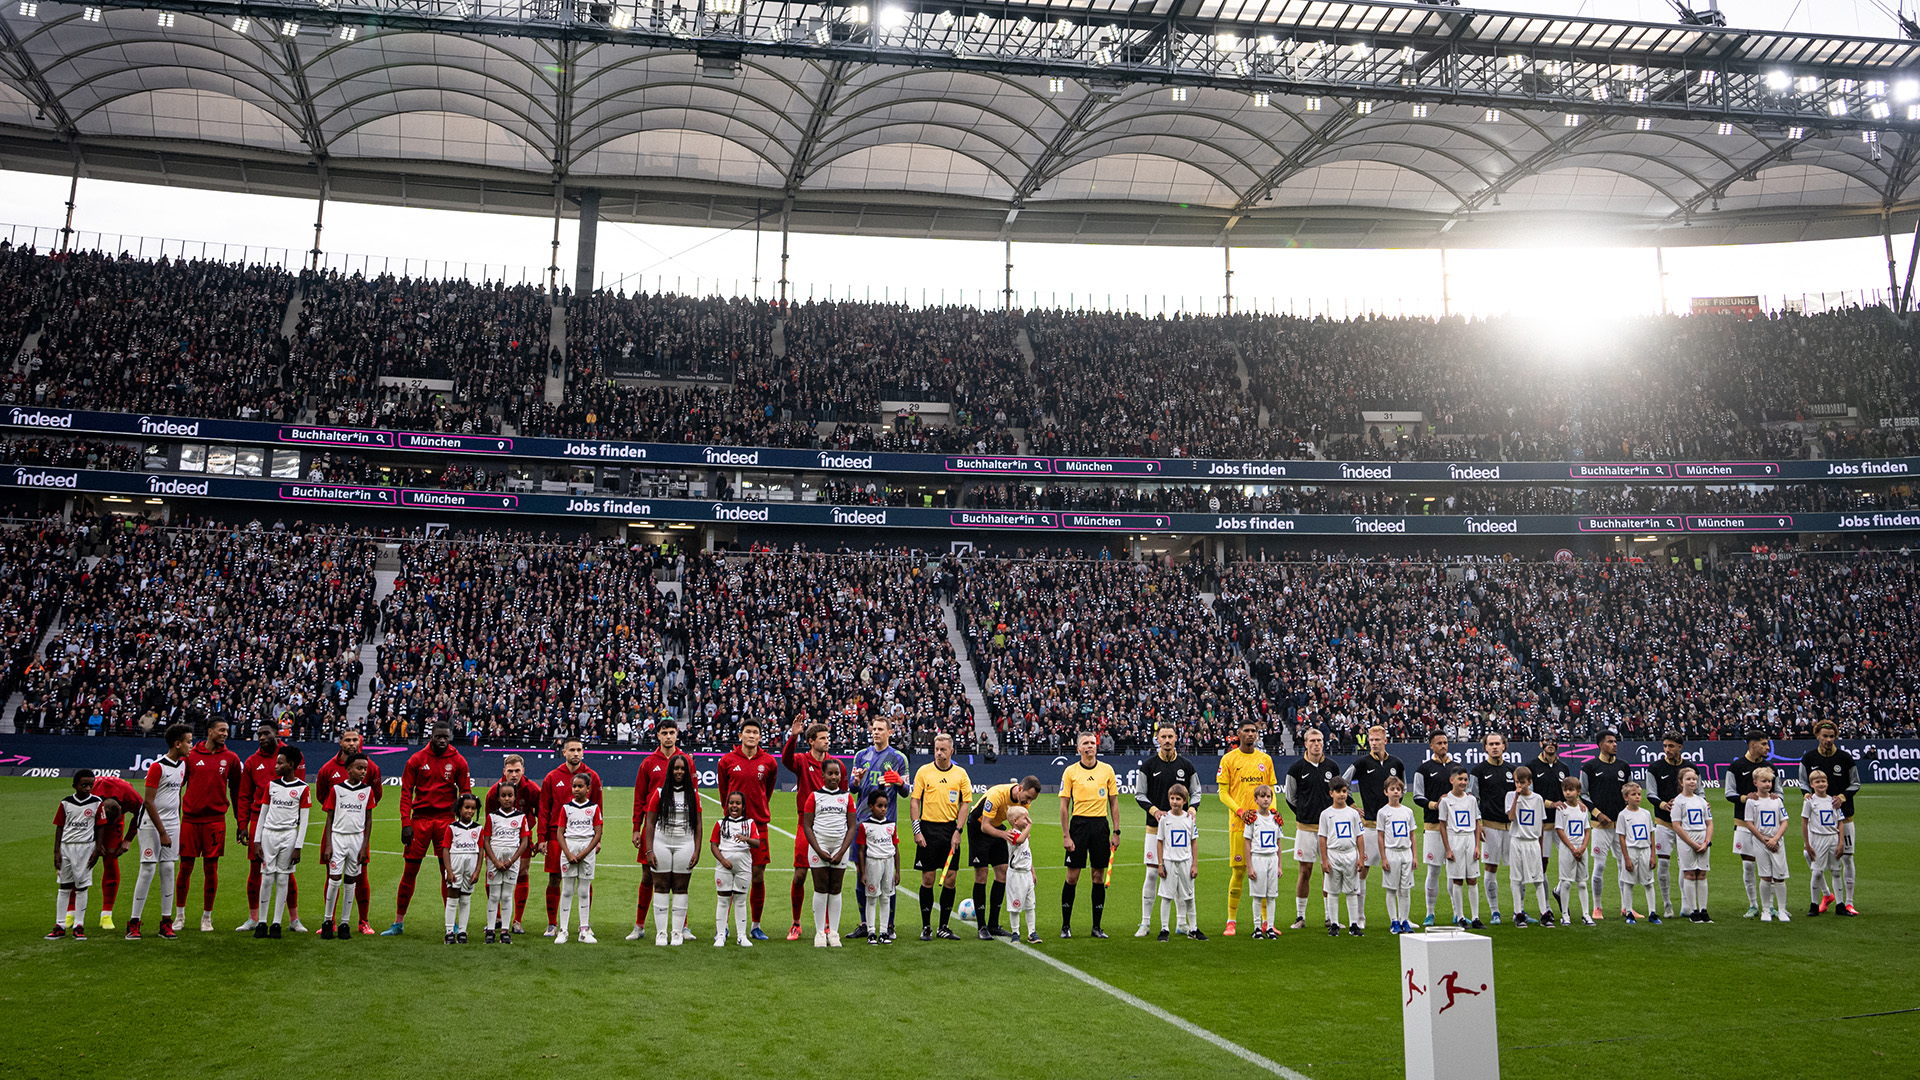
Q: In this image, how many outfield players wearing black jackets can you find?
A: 10